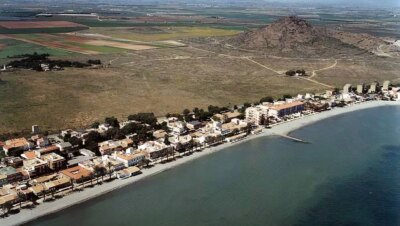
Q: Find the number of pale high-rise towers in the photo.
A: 4